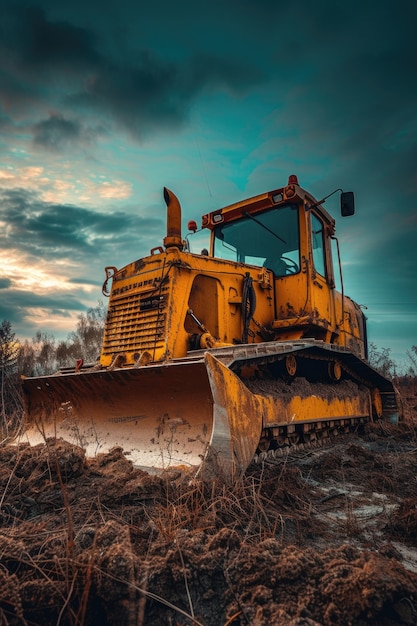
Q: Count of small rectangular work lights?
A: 2